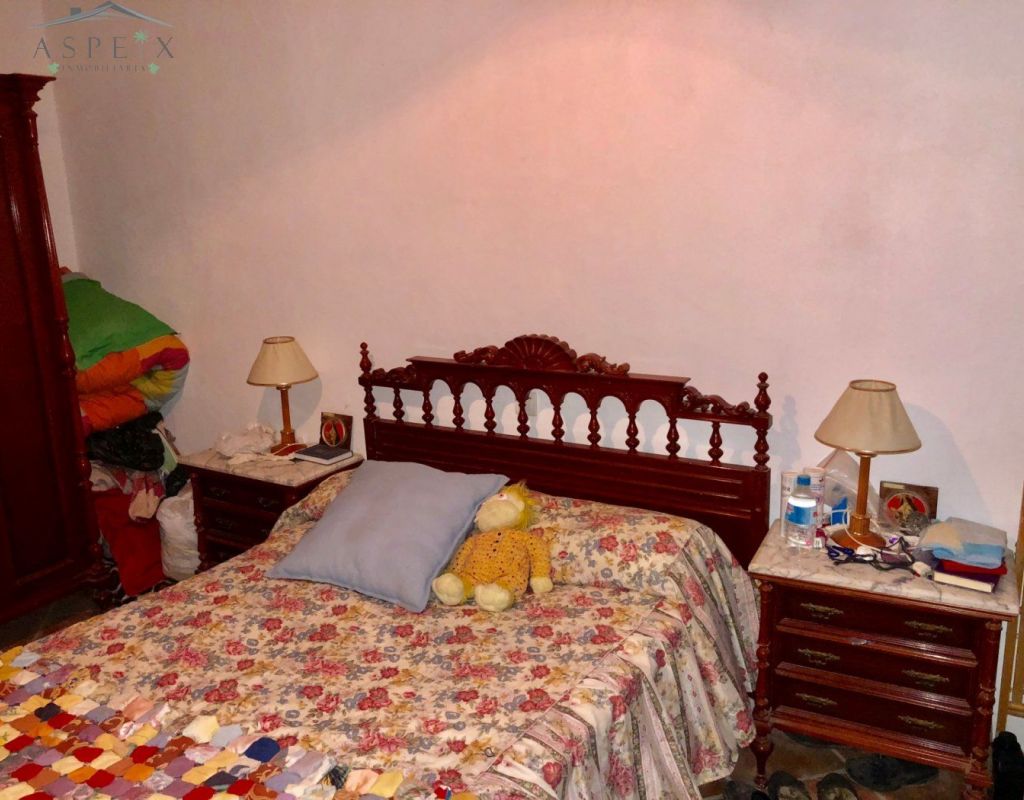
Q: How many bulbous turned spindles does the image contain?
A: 12